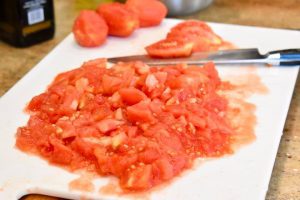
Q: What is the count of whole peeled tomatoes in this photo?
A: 3